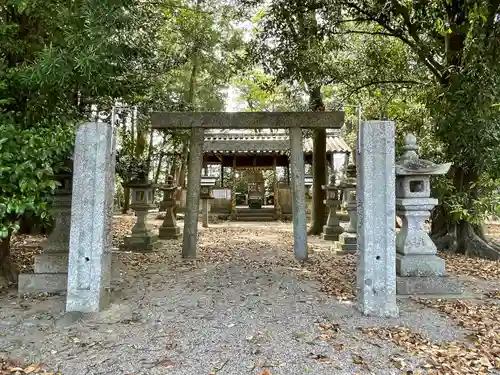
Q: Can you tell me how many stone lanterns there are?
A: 6